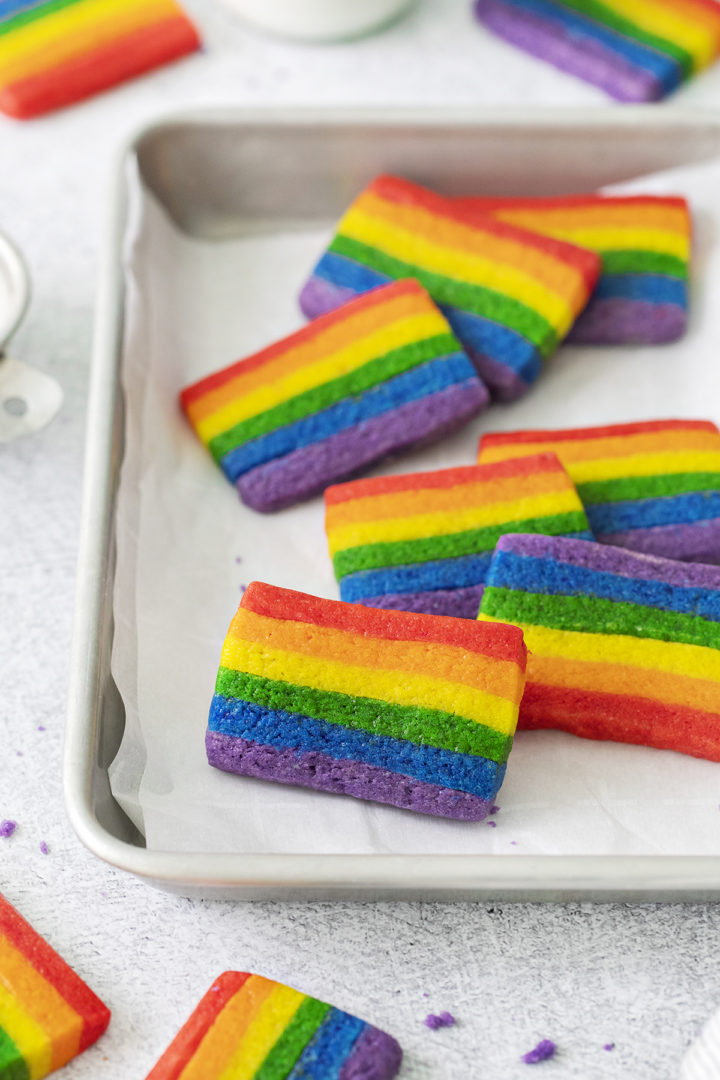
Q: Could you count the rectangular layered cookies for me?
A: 11